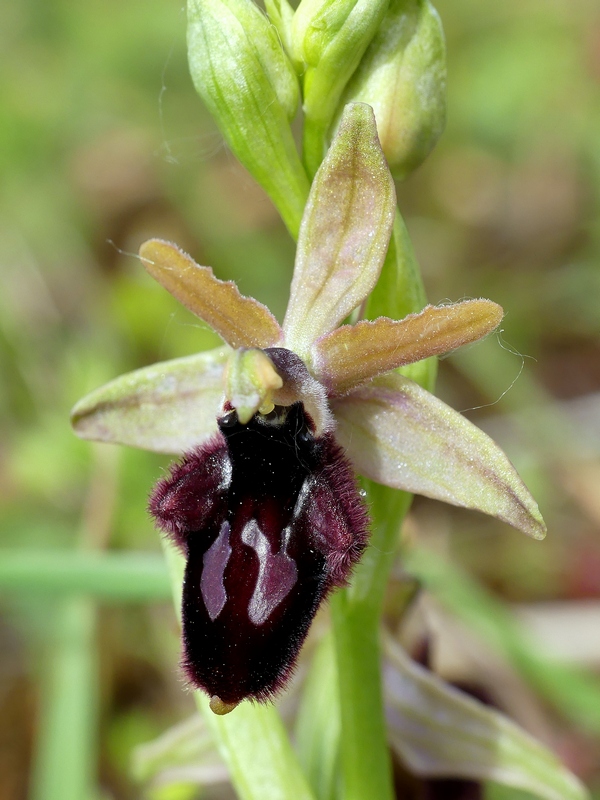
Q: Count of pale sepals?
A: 3